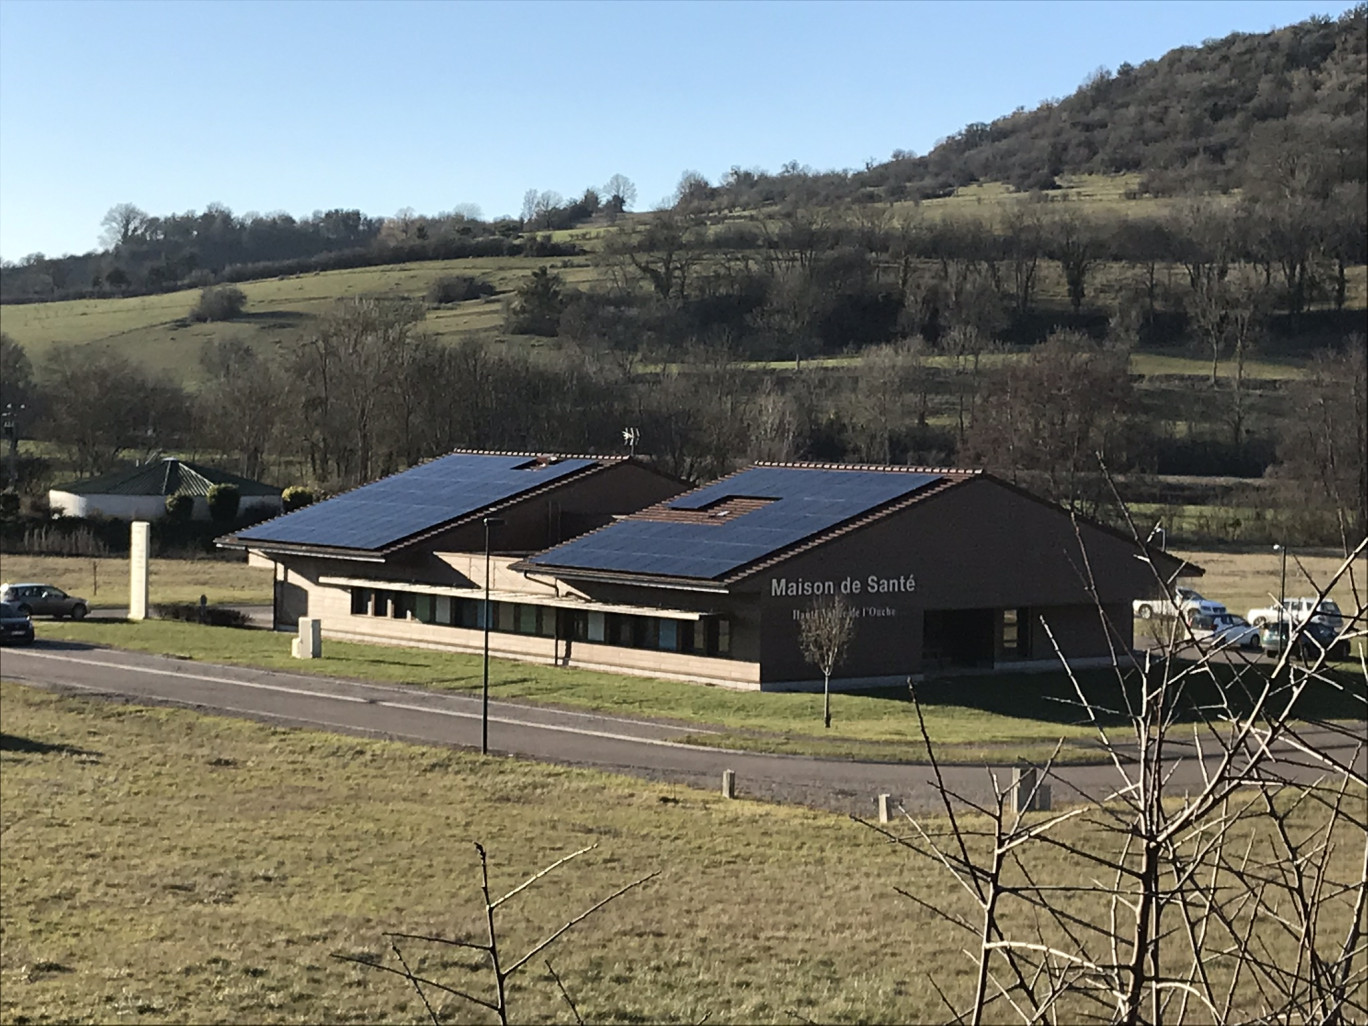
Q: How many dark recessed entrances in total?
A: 1